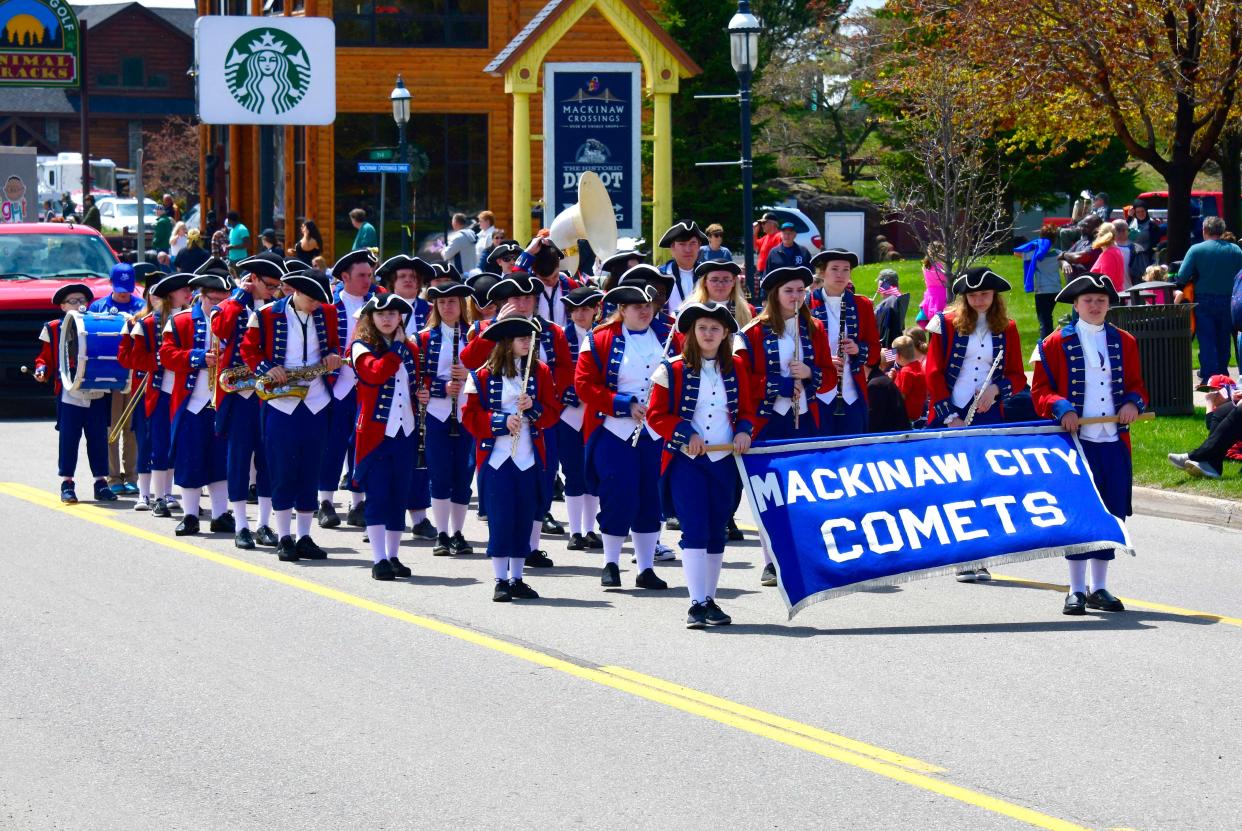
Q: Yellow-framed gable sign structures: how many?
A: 1